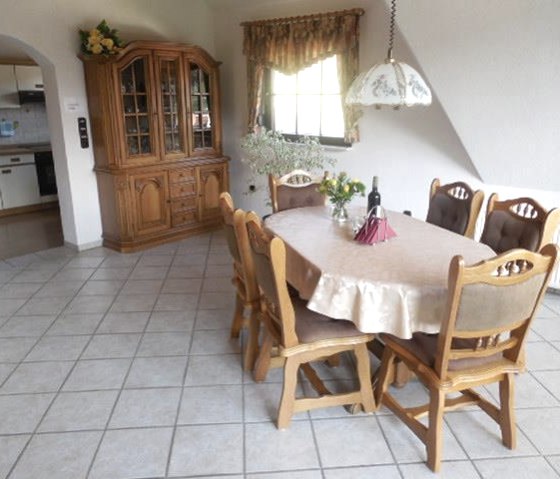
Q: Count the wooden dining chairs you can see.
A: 6